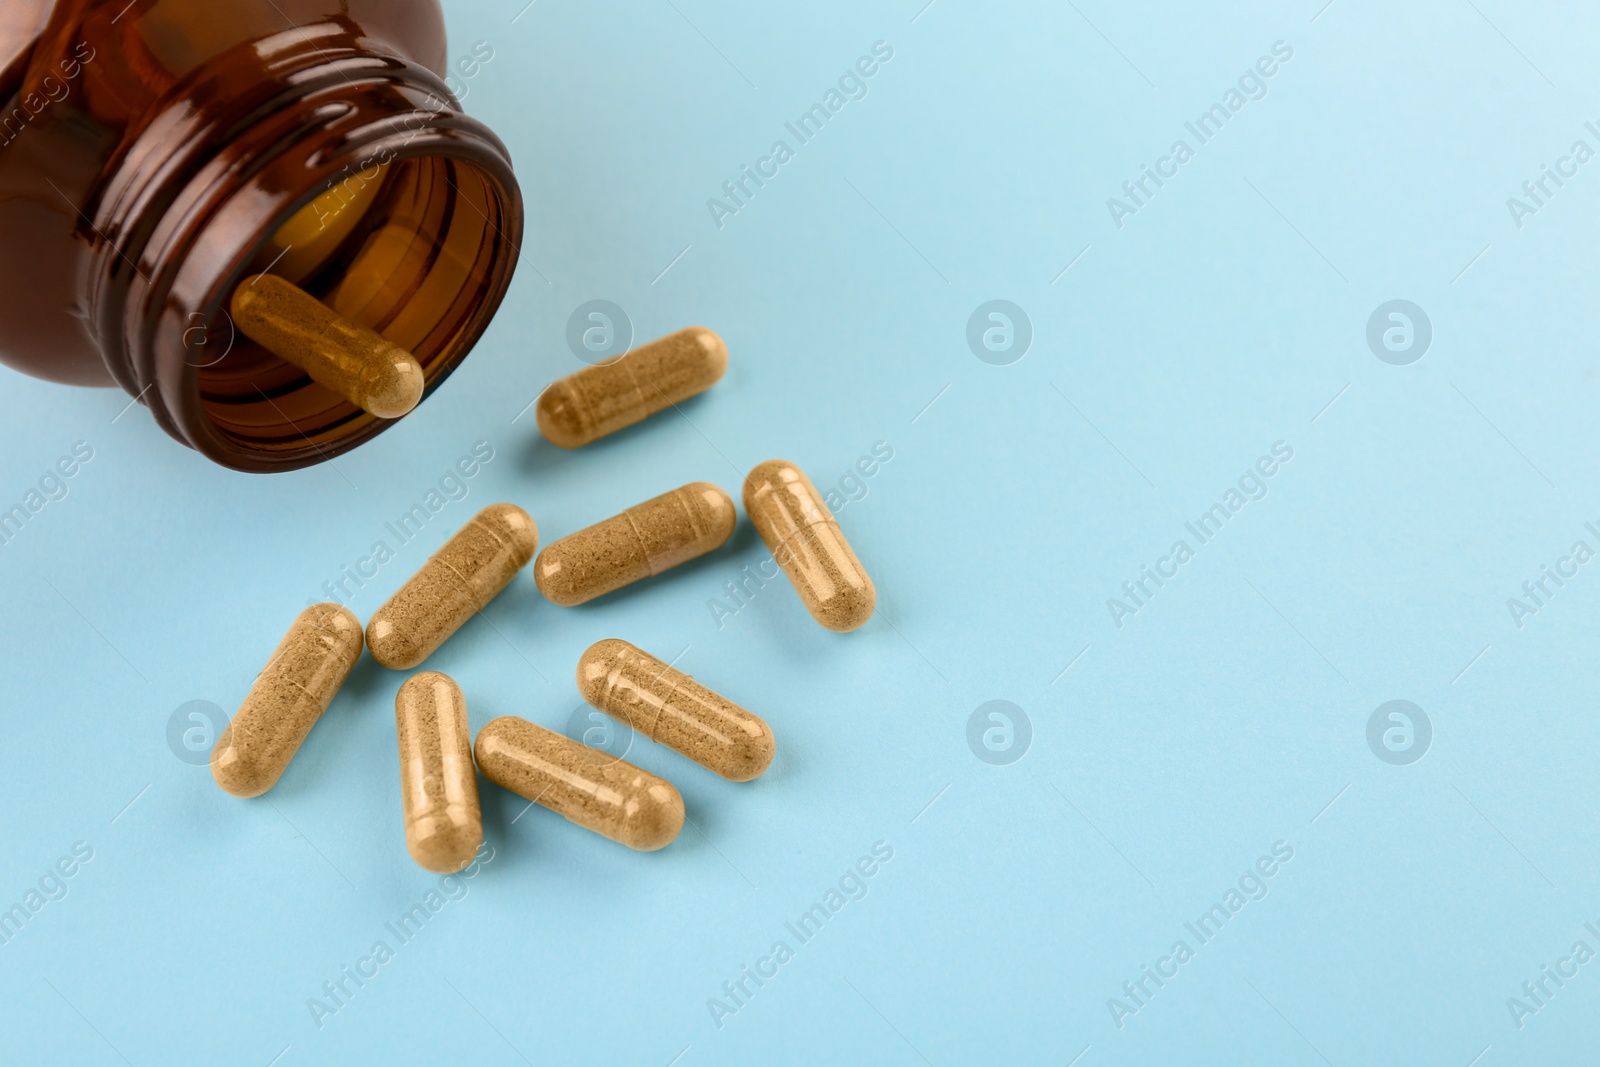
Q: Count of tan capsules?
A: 9